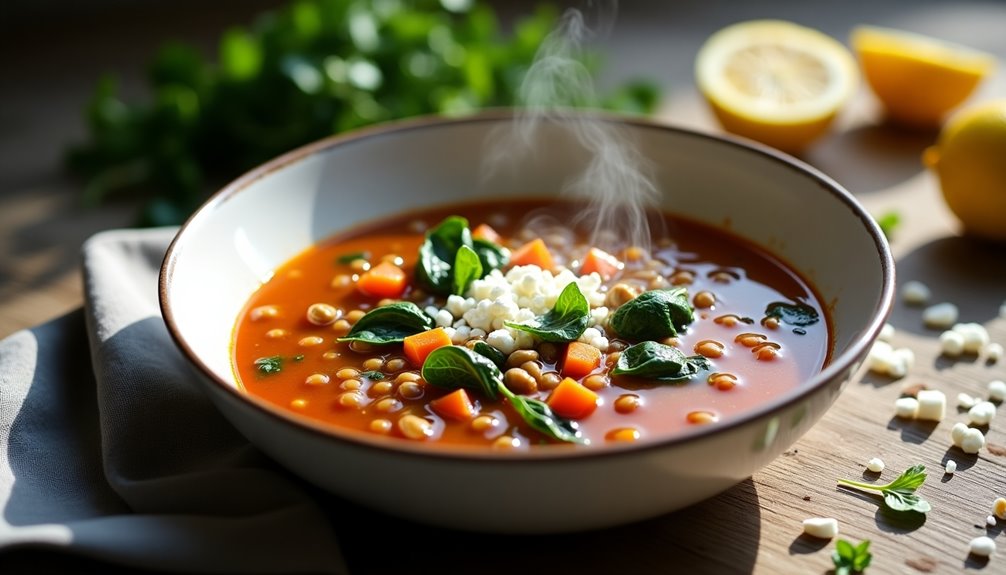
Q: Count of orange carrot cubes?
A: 8